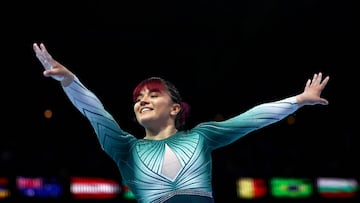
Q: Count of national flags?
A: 7